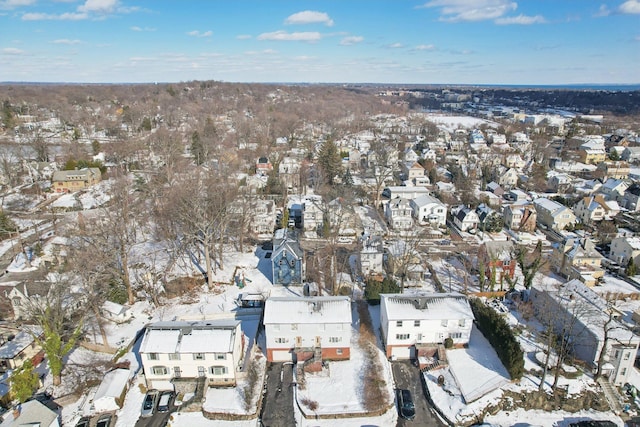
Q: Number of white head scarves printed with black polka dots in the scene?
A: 0